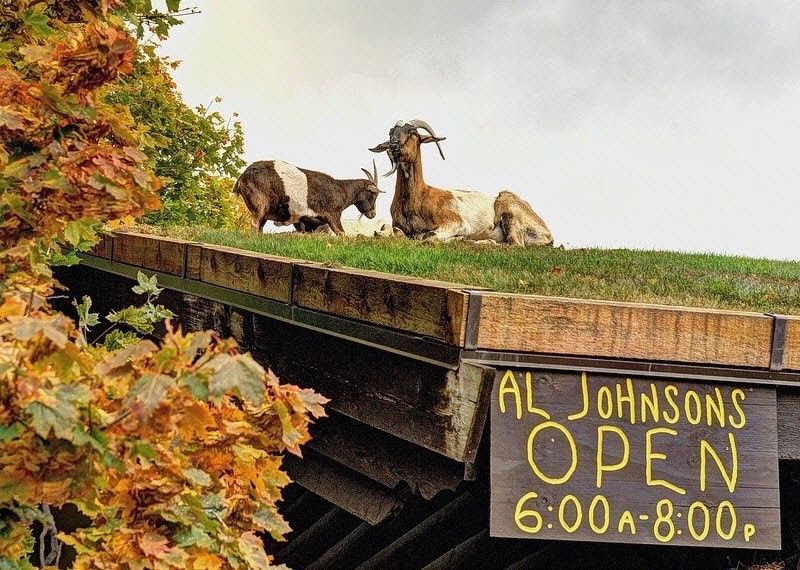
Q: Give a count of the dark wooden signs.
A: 1